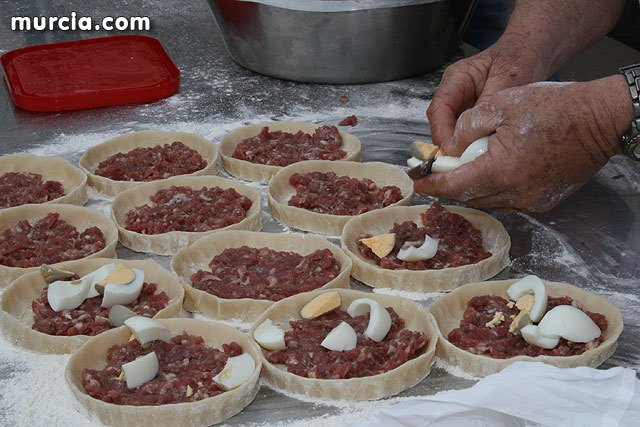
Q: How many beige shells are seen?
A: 12